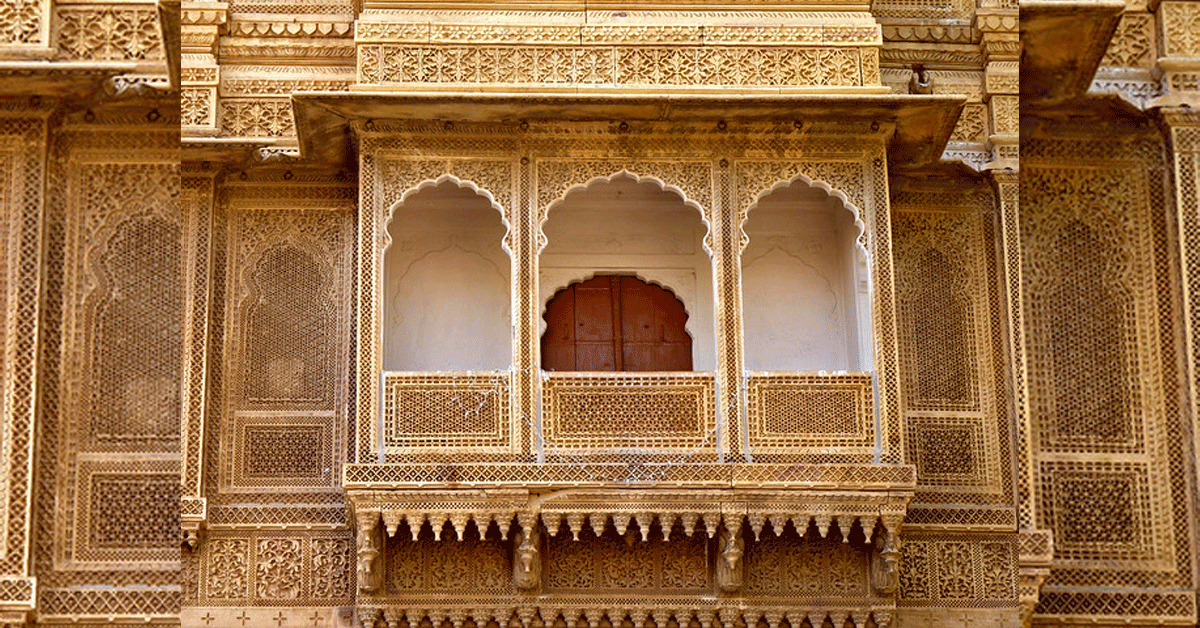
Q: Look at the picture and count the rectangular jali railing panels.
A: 3